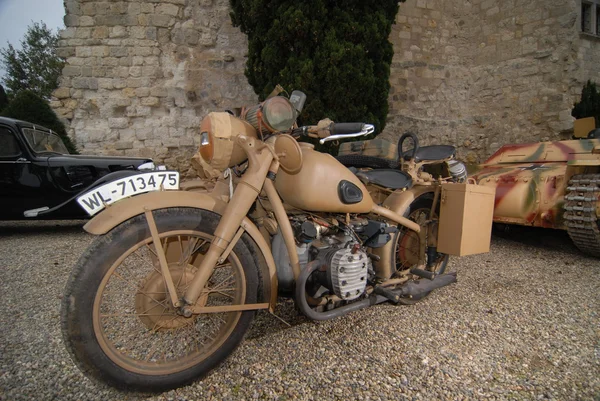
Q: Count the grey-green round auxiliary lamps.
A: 1